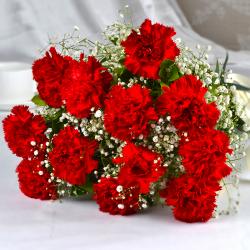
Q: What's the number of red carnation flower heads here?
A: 12